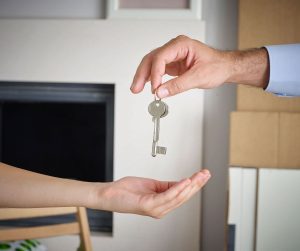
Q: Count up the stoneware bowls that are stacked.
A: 0